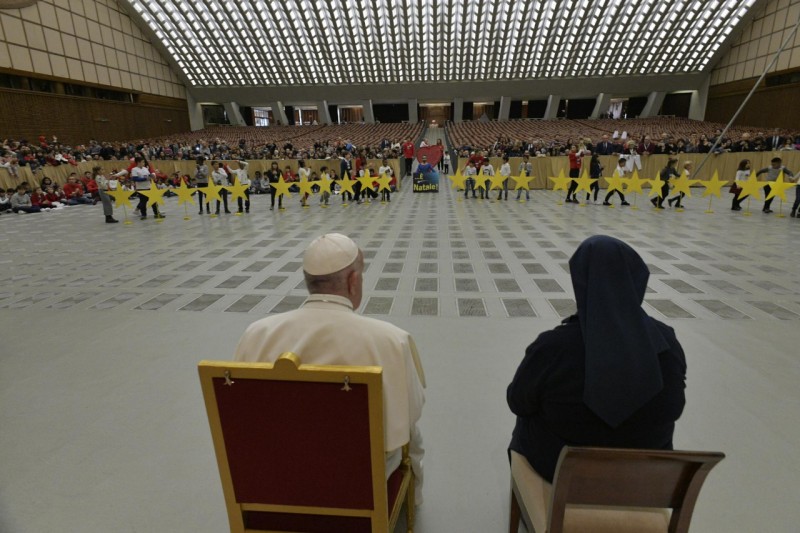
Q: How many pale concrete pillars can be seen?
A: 12